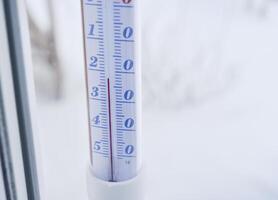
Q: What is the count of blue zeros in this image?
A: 5